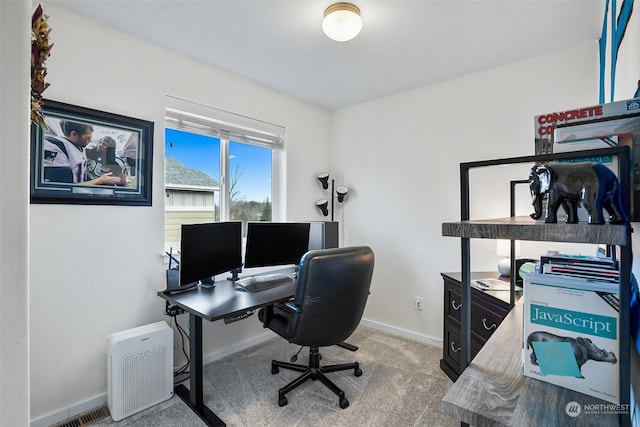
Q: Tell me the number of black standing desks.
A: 1